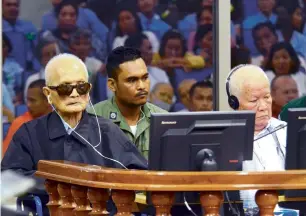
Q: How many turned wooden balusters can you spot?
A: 8